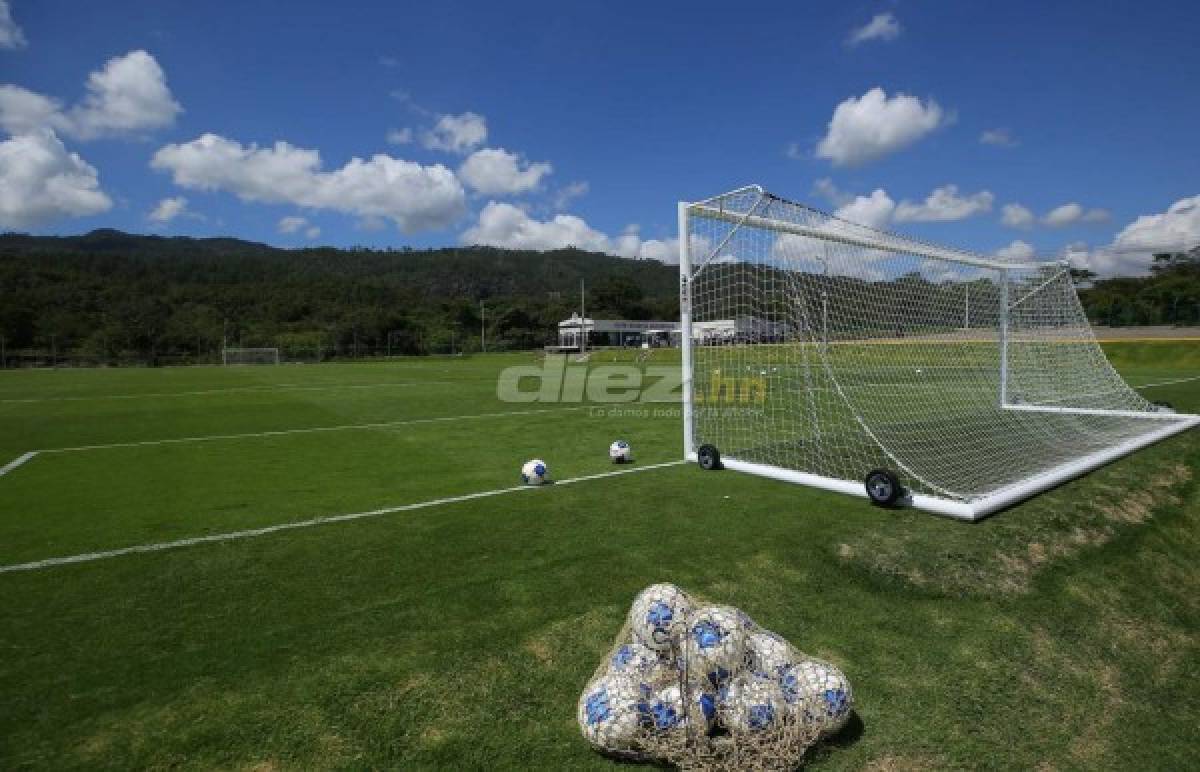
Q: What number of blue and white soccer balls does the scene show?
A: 10